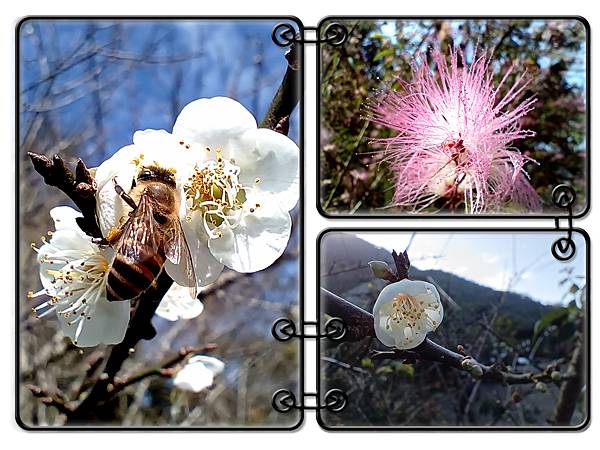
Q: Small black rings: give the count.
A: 8